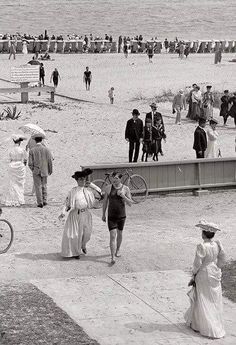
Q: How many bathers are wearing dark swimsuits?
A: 3